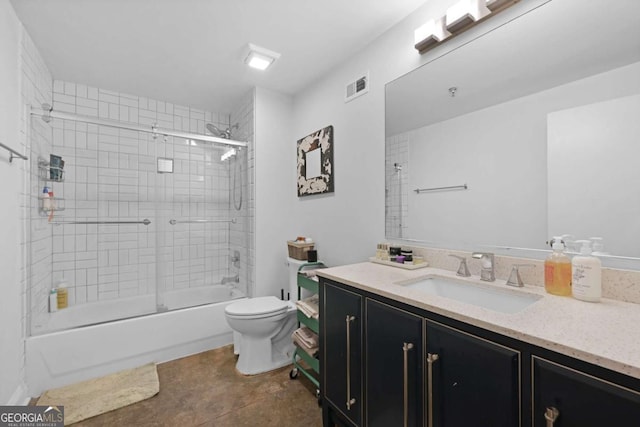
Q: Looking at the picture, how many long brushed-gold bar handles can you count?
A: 4